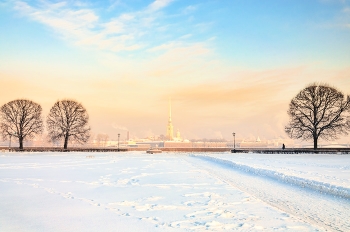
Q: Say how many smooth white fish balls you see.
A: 0